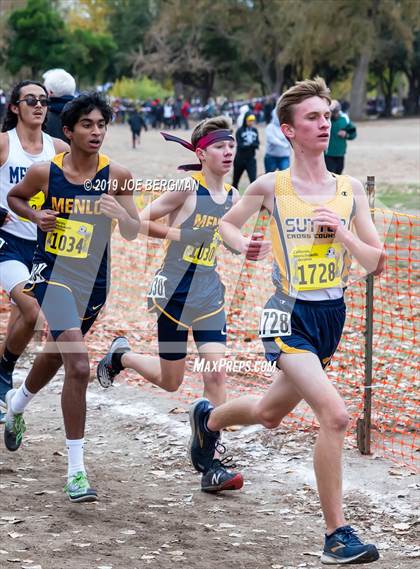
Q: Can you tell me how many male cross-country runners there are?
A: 4